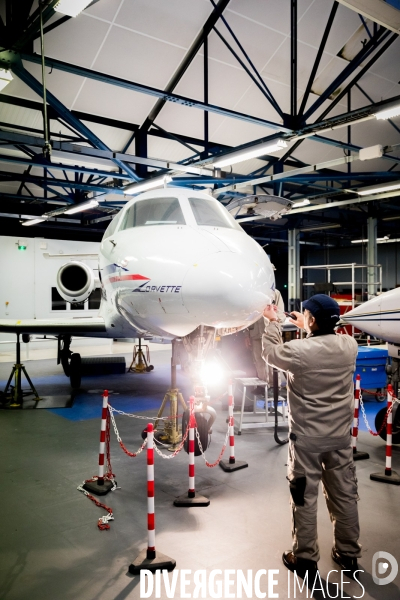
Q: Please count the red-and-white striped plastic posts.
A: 6